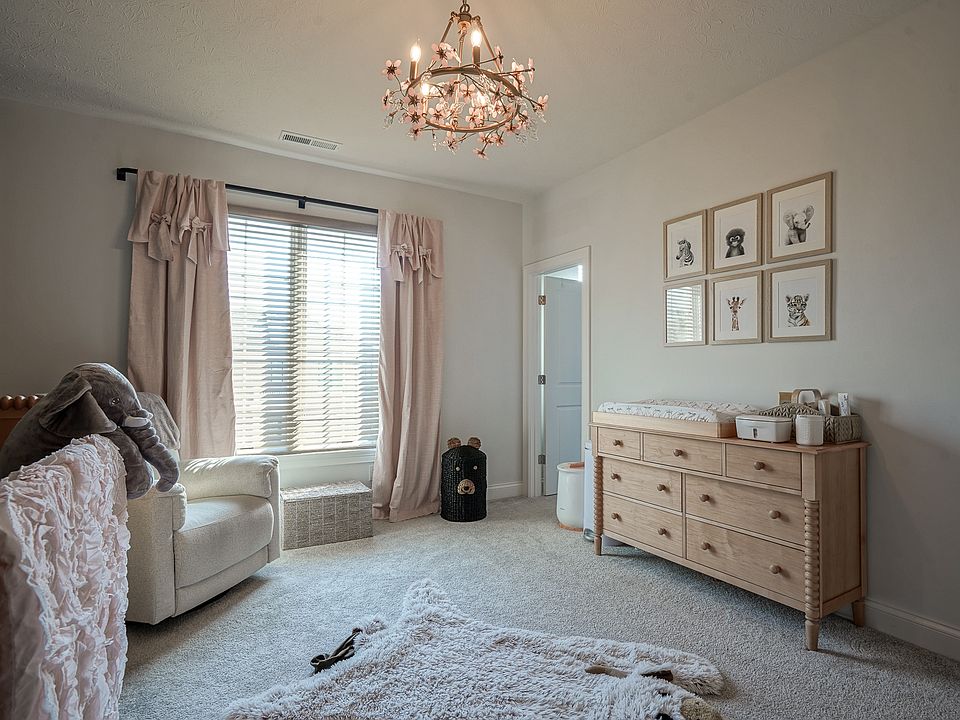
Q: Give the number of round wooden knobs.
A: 11